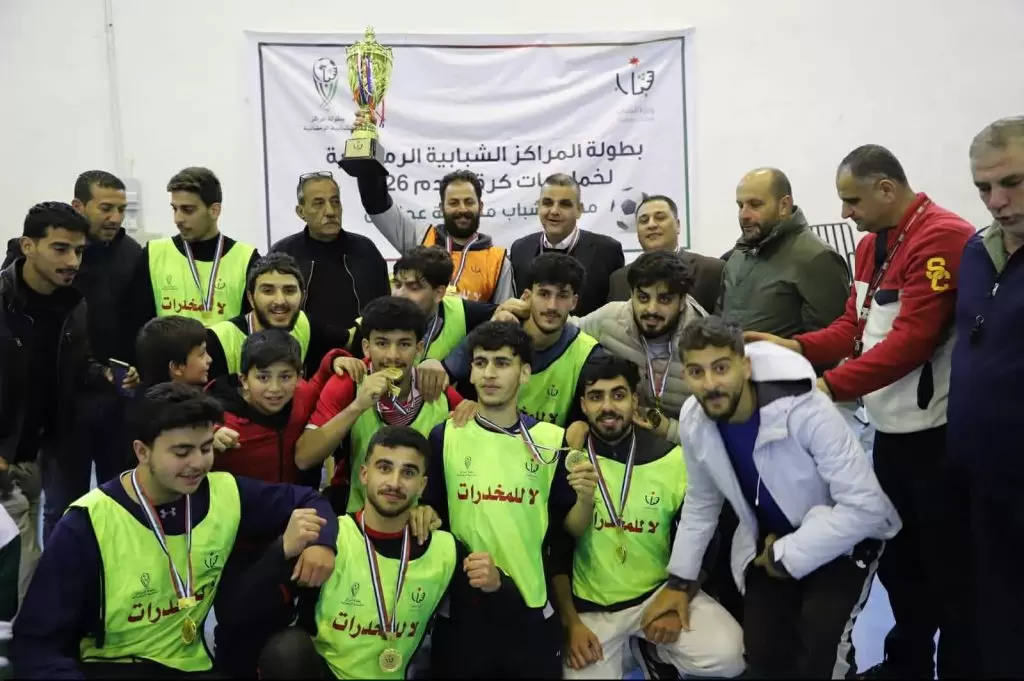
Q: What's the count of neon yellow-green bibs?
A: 9